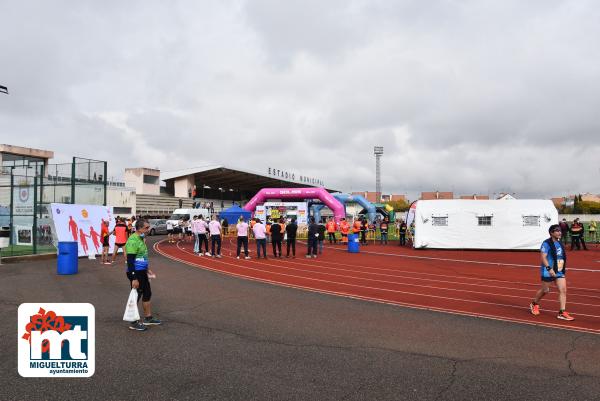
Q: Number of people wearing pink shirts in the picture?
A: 5